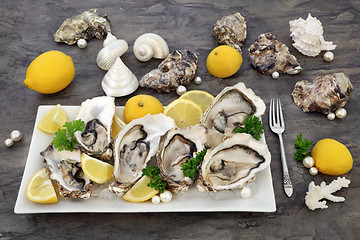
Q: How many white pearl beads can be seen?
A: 14